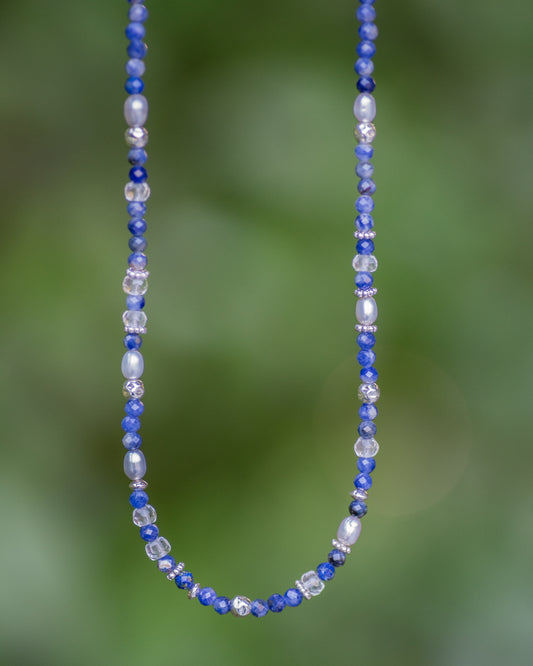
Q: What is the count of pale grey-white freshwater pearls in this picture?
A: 6